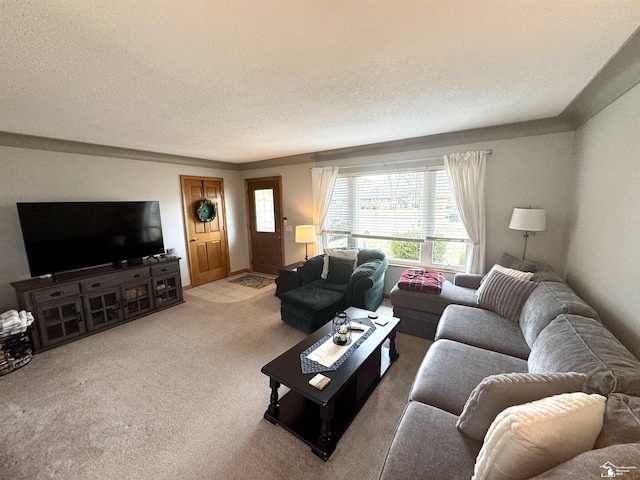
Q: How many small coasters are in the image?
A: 3